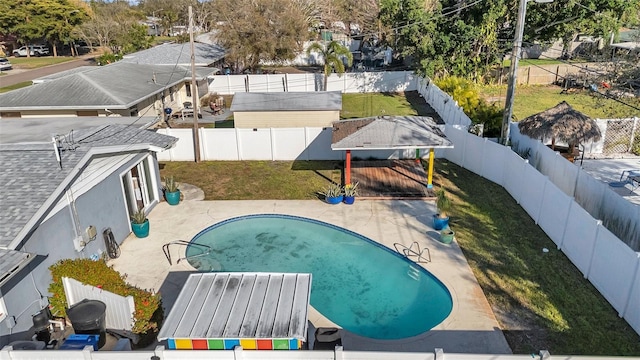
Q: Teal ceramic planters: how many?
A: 2